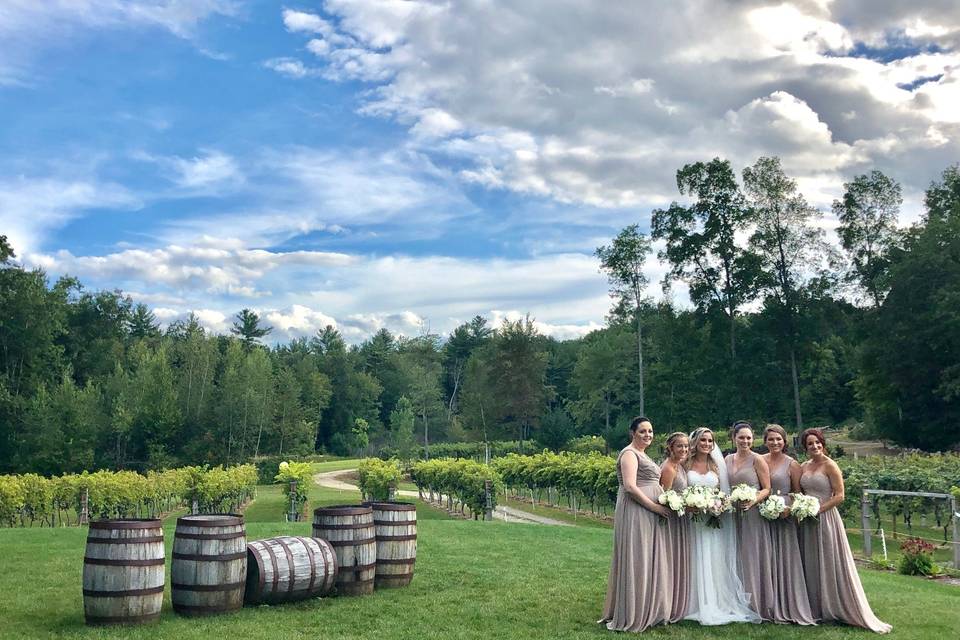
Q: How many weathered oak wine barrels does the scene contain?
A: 5